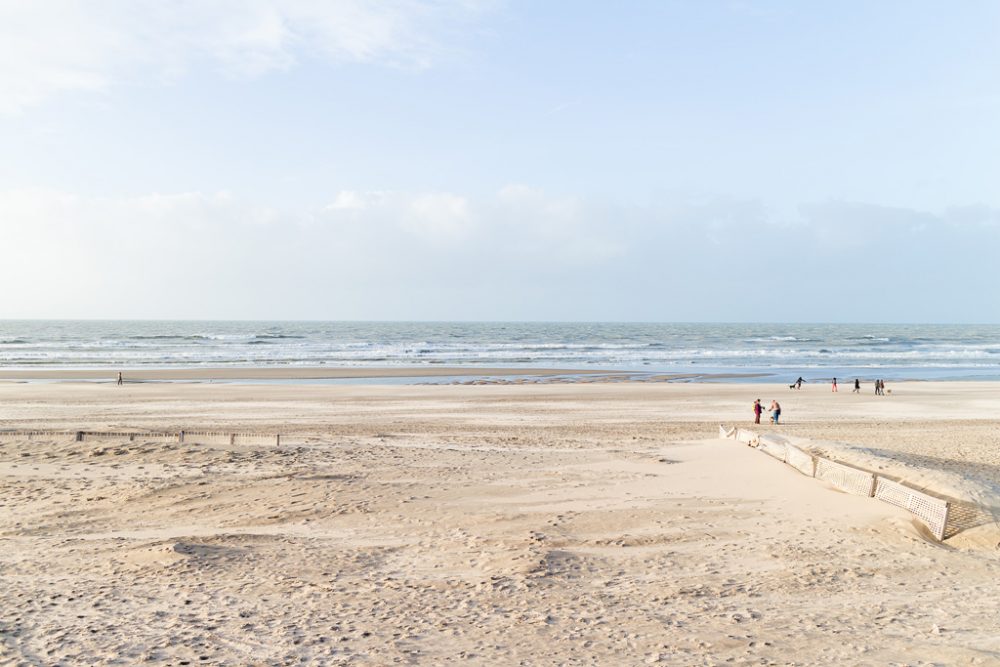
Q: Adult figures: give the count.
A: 8